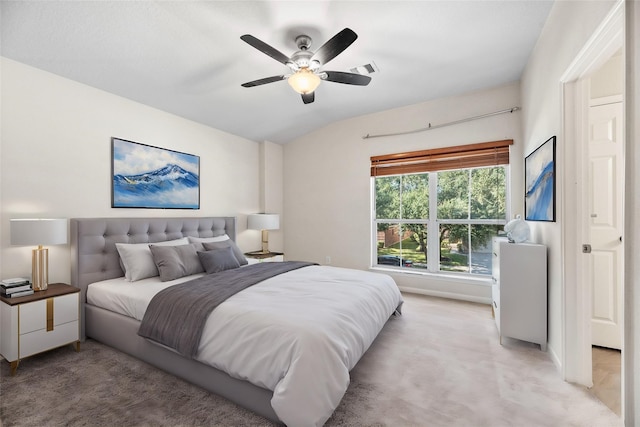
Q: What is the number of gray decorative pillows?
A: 3